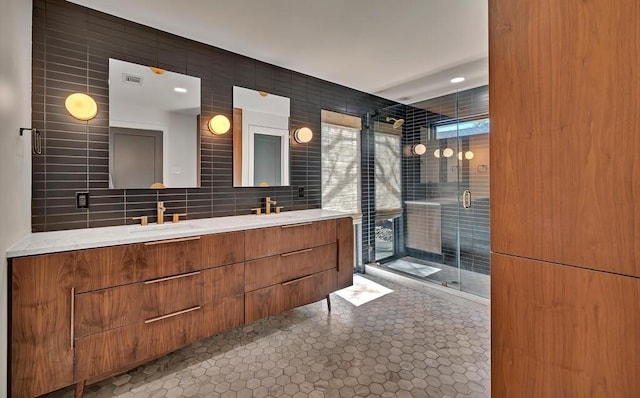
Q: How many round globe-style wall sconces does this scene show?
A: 3